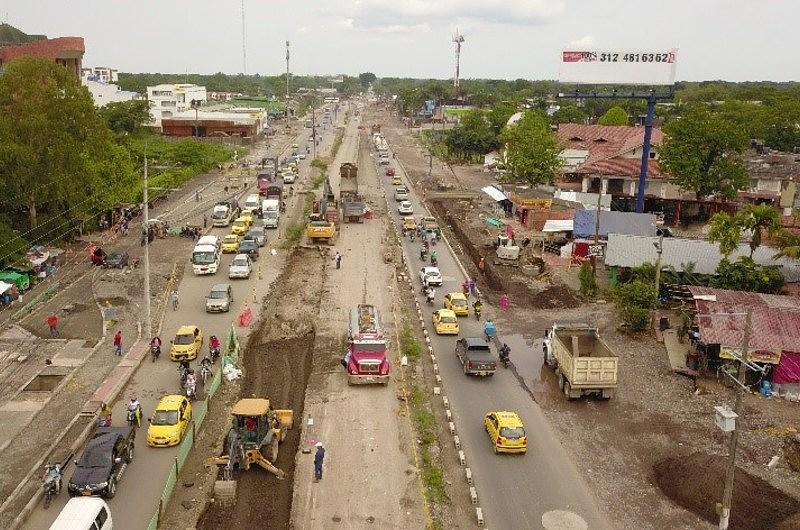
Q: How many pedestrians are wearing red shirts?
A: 2